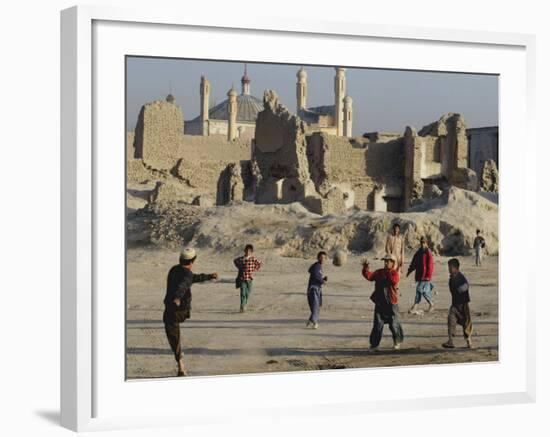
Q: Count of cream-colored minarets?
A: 5